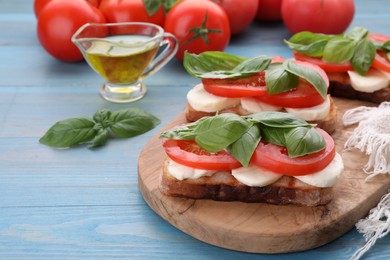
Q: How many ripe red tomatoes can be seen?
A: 7